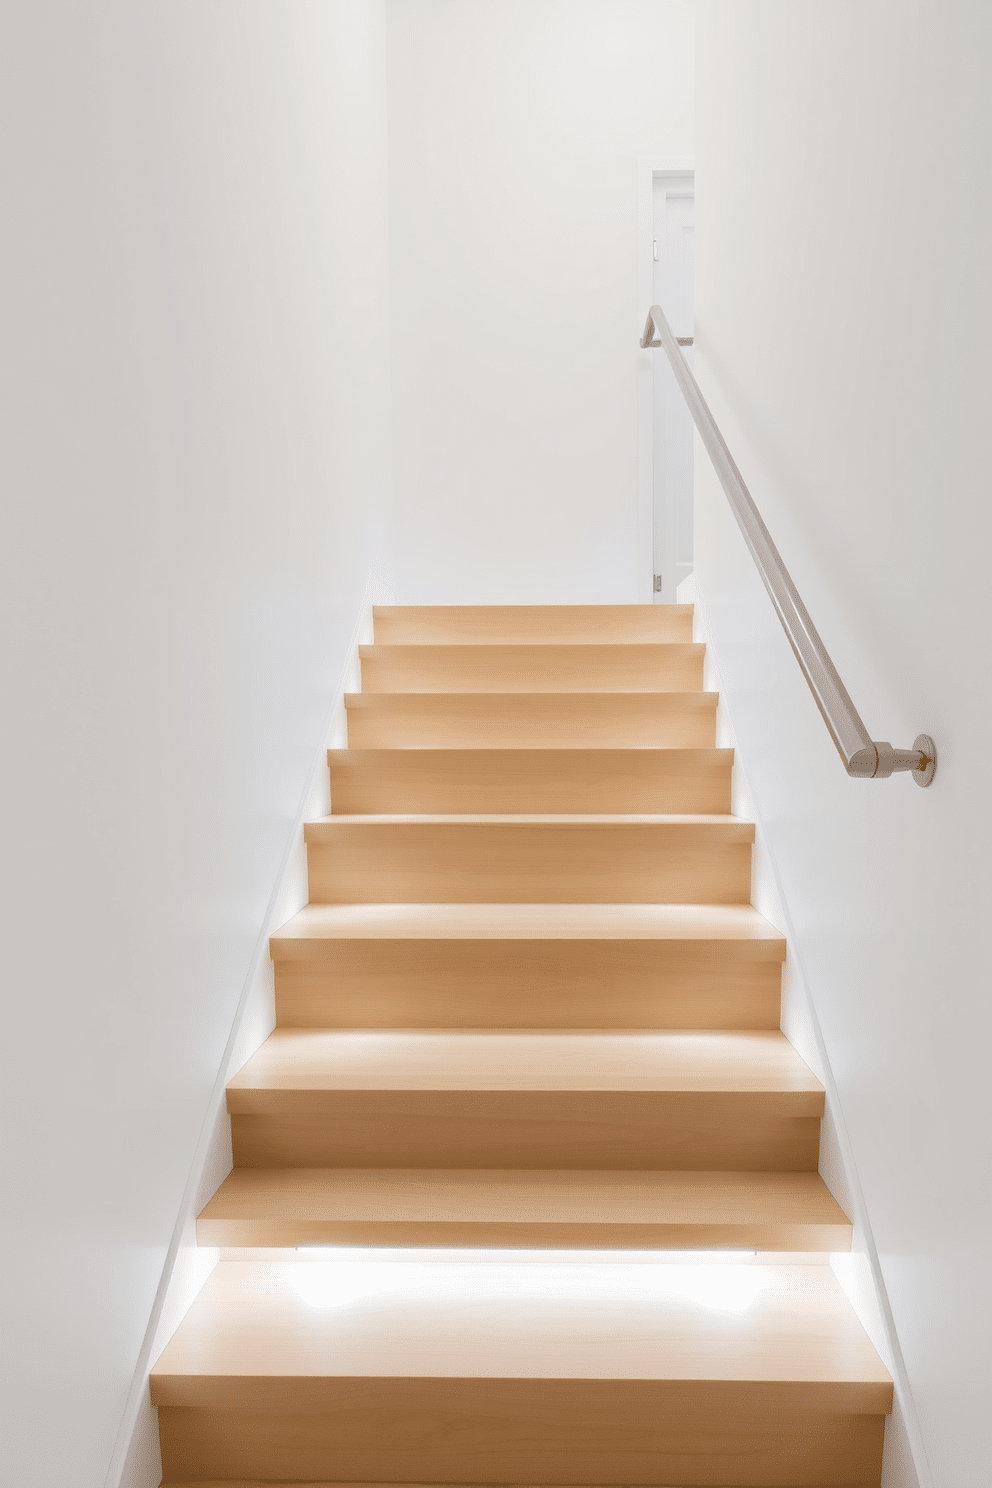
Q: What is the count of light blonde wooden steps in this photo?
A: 9